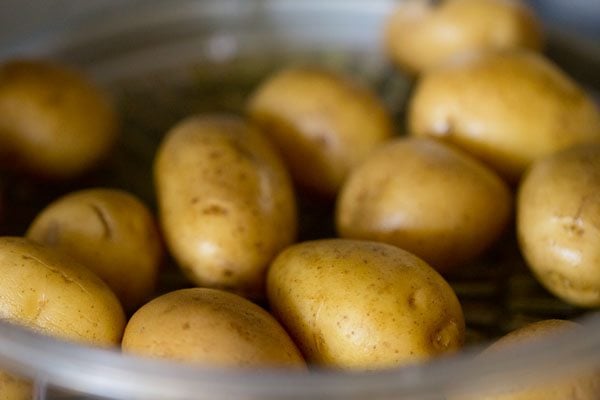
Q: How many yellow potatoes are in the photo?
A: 12